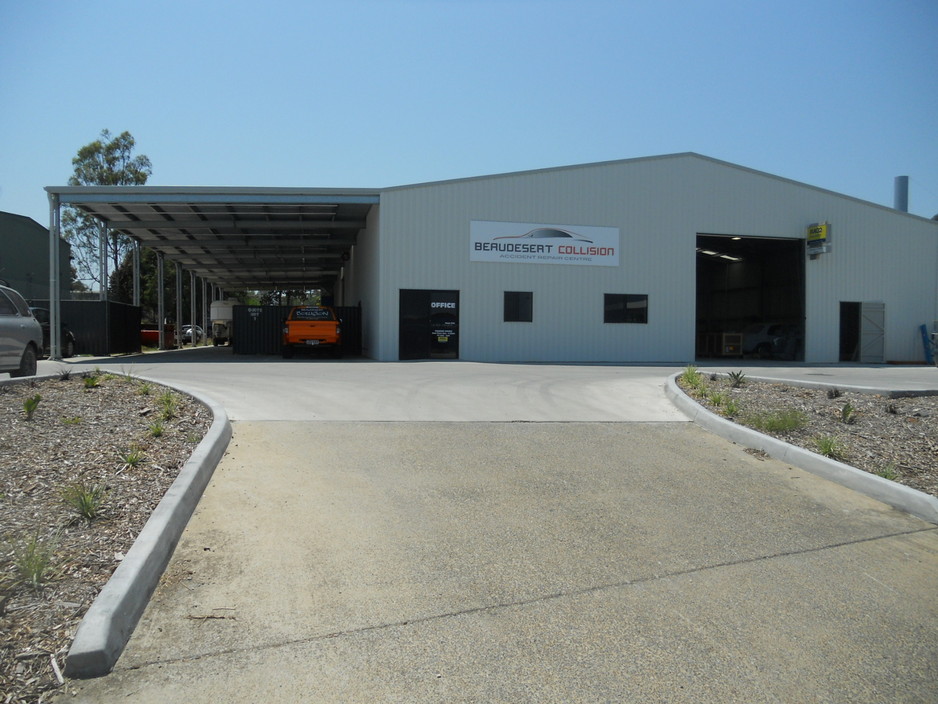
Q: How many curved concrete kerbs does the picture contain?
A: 2